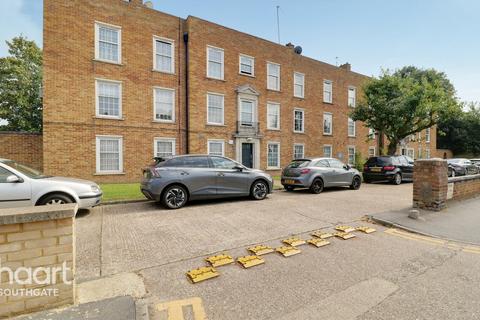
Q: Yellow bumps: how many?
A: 11